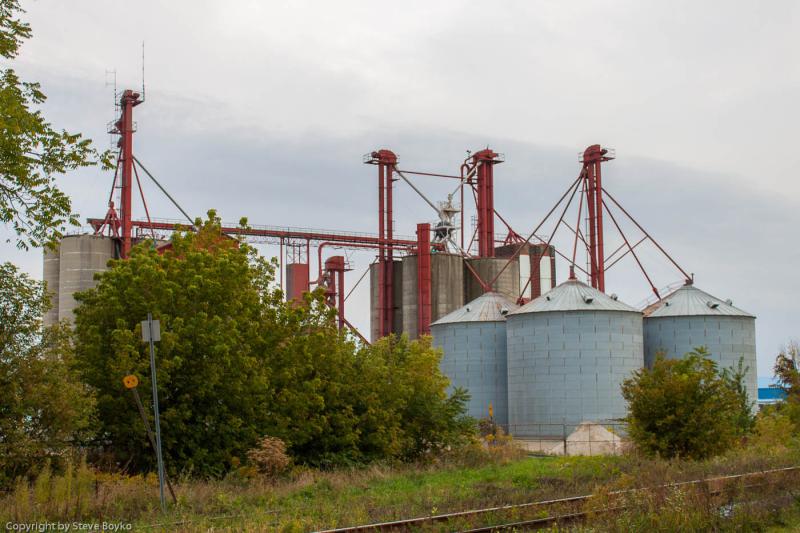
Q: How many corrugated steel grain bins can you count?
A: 3